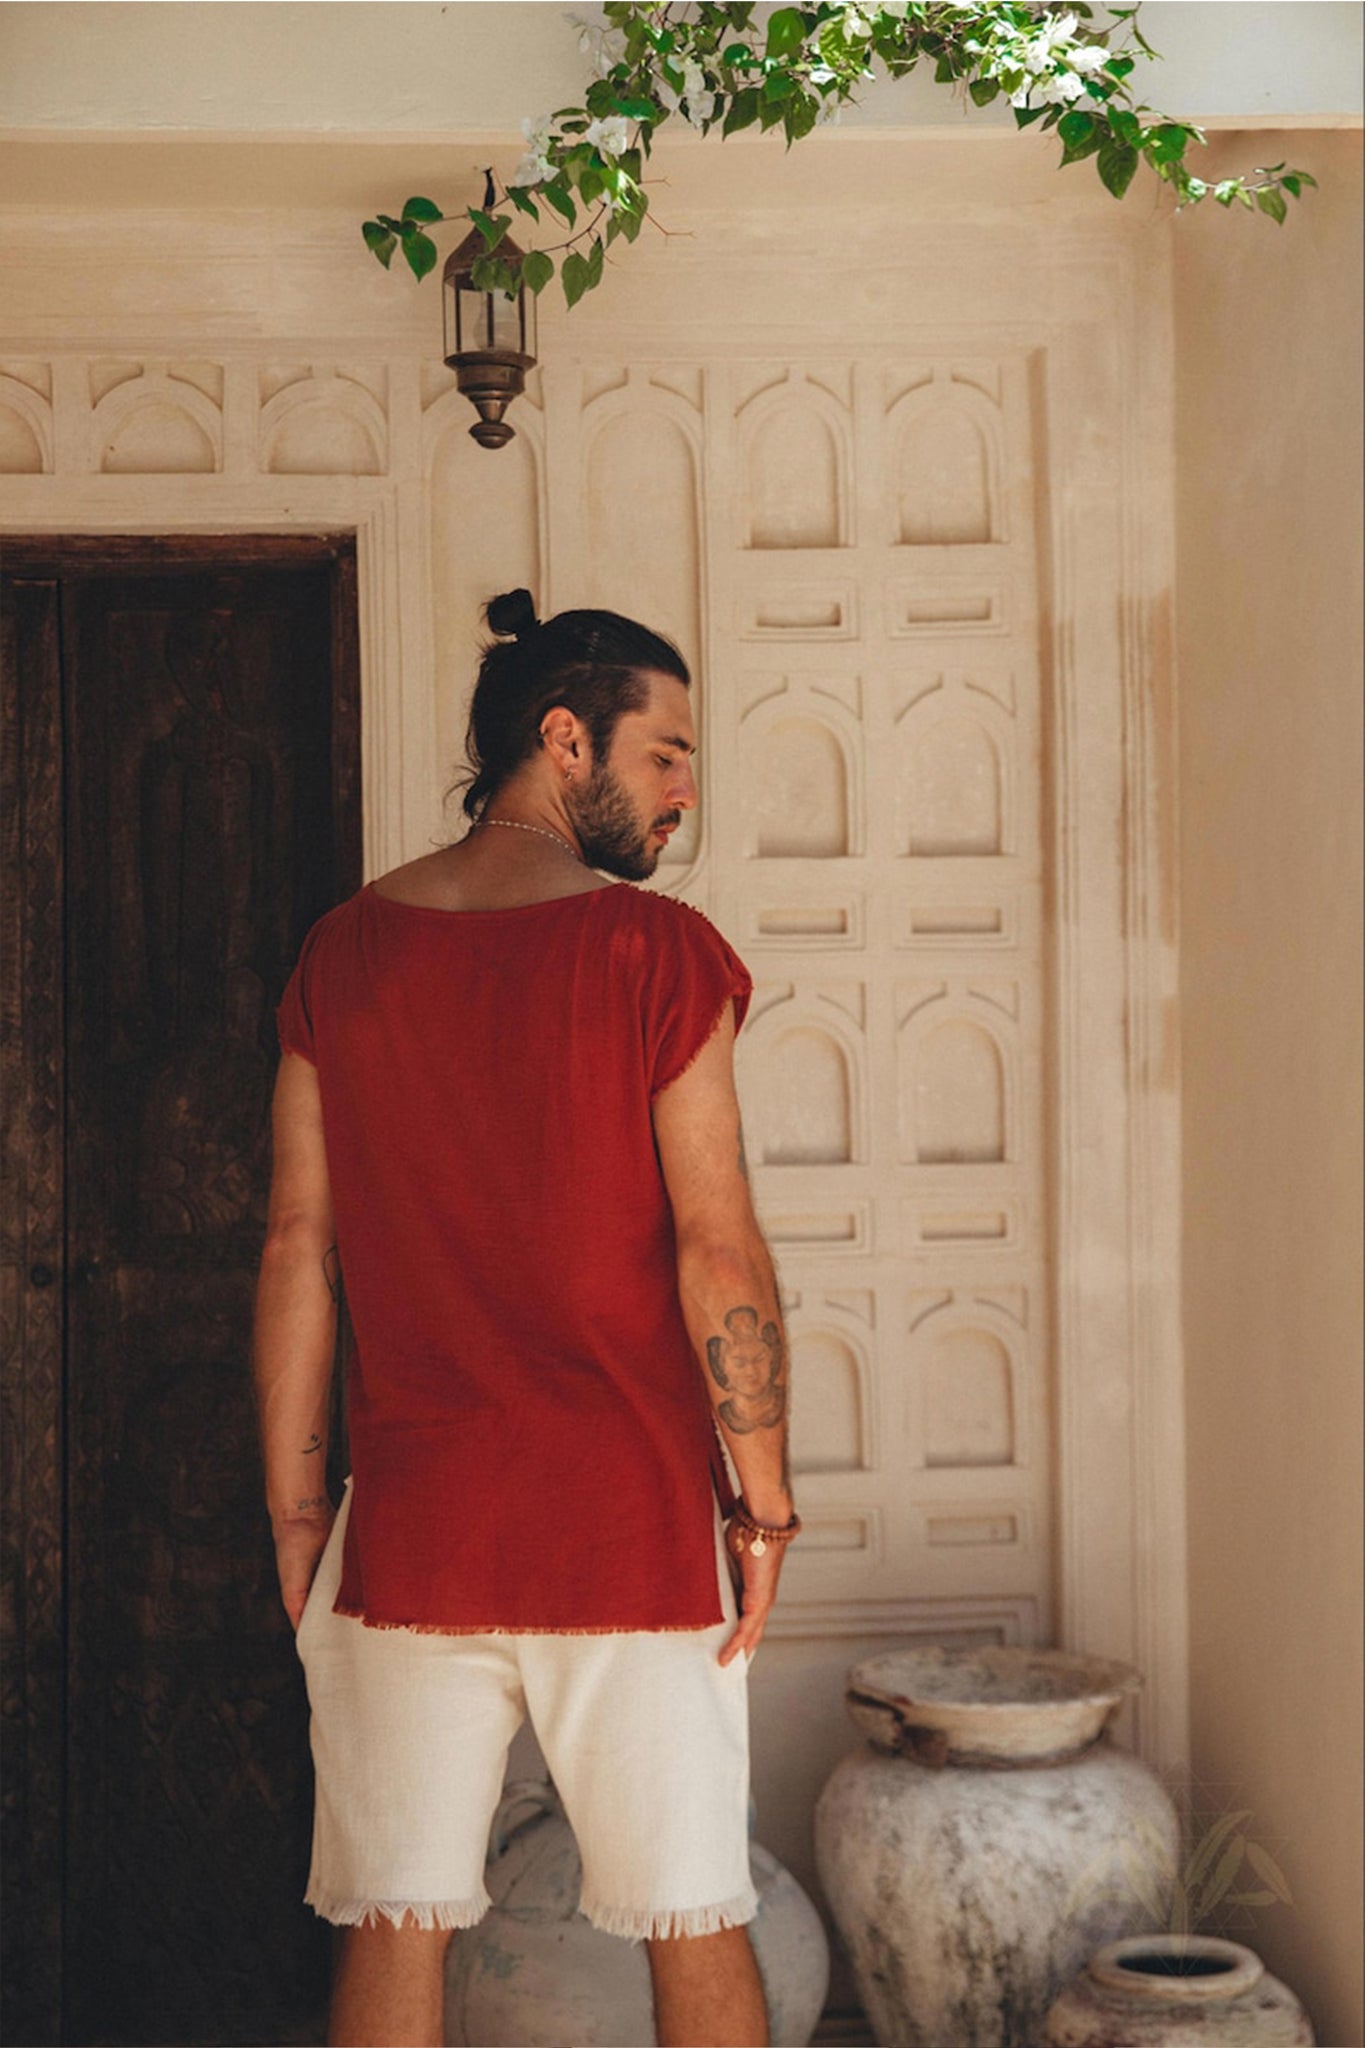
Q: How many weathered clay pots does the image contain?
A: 3